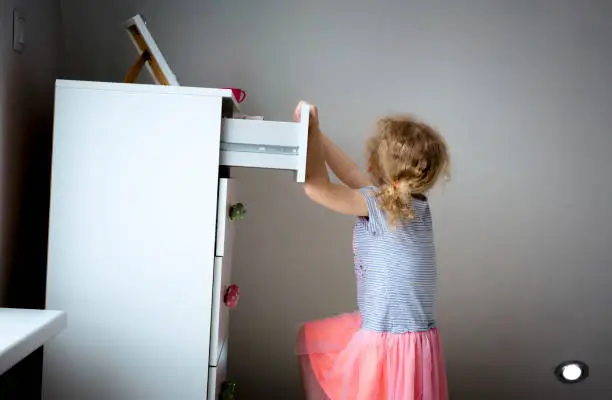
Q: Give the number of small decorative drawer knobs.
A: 3